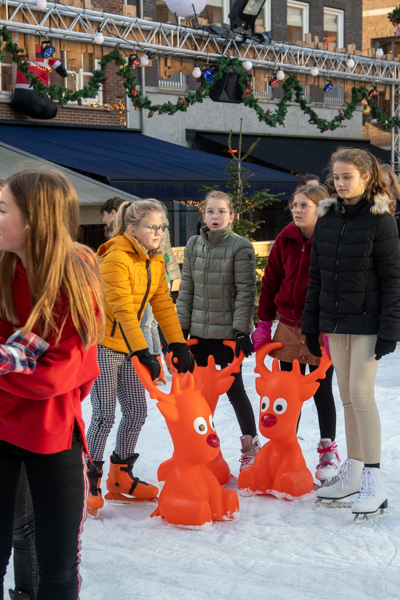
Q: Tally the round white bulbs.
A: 9